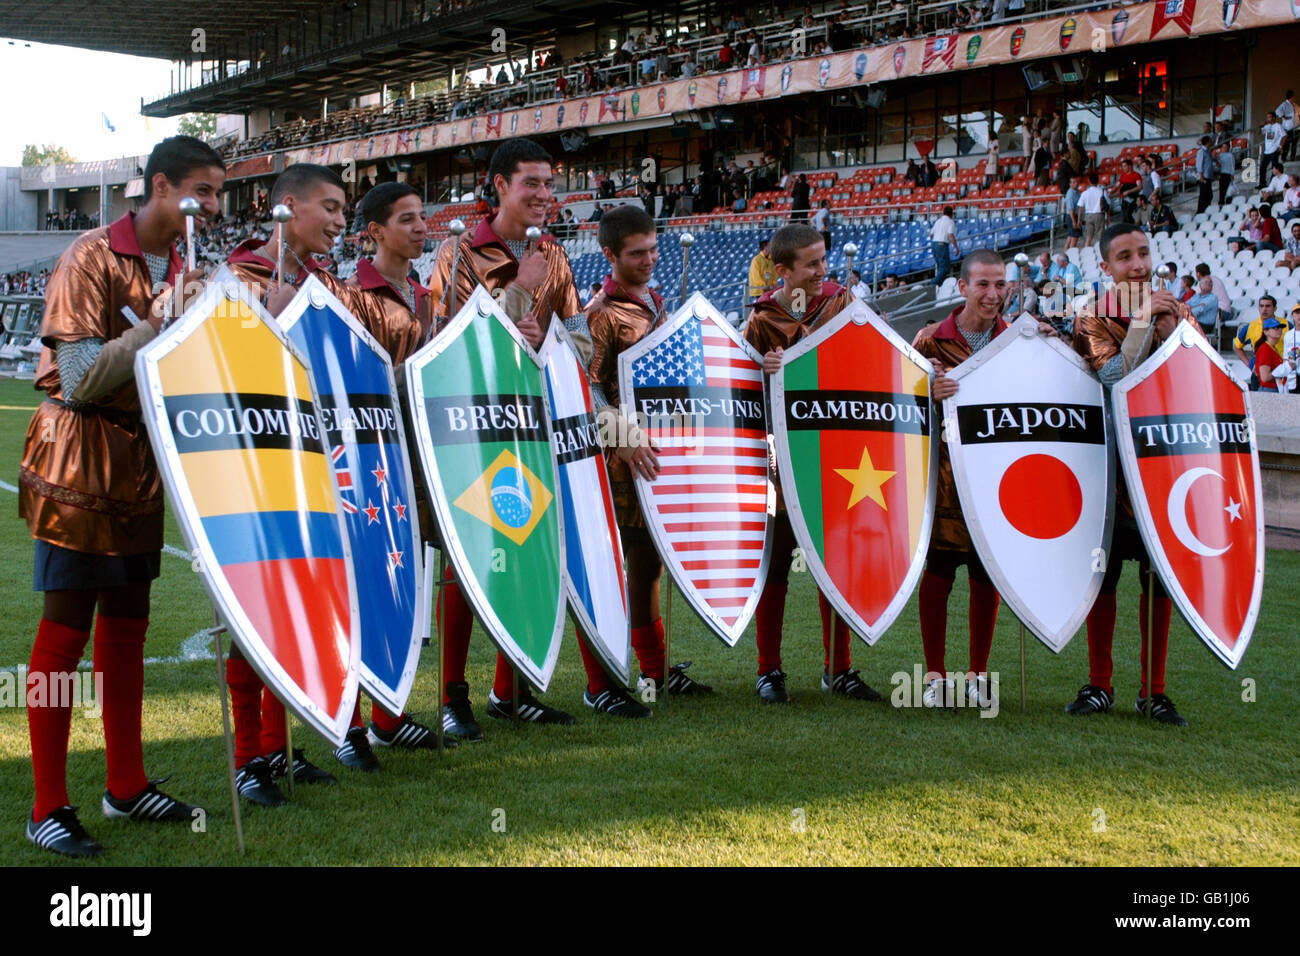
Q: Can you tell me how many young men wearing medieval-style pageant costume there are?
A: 8